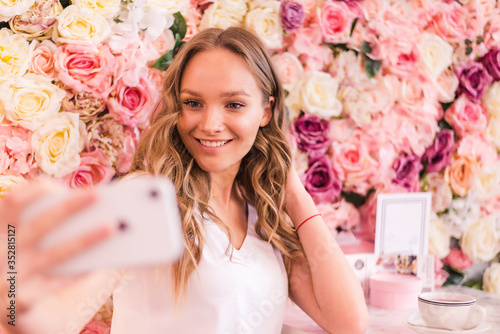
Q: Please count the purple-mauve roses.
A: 7